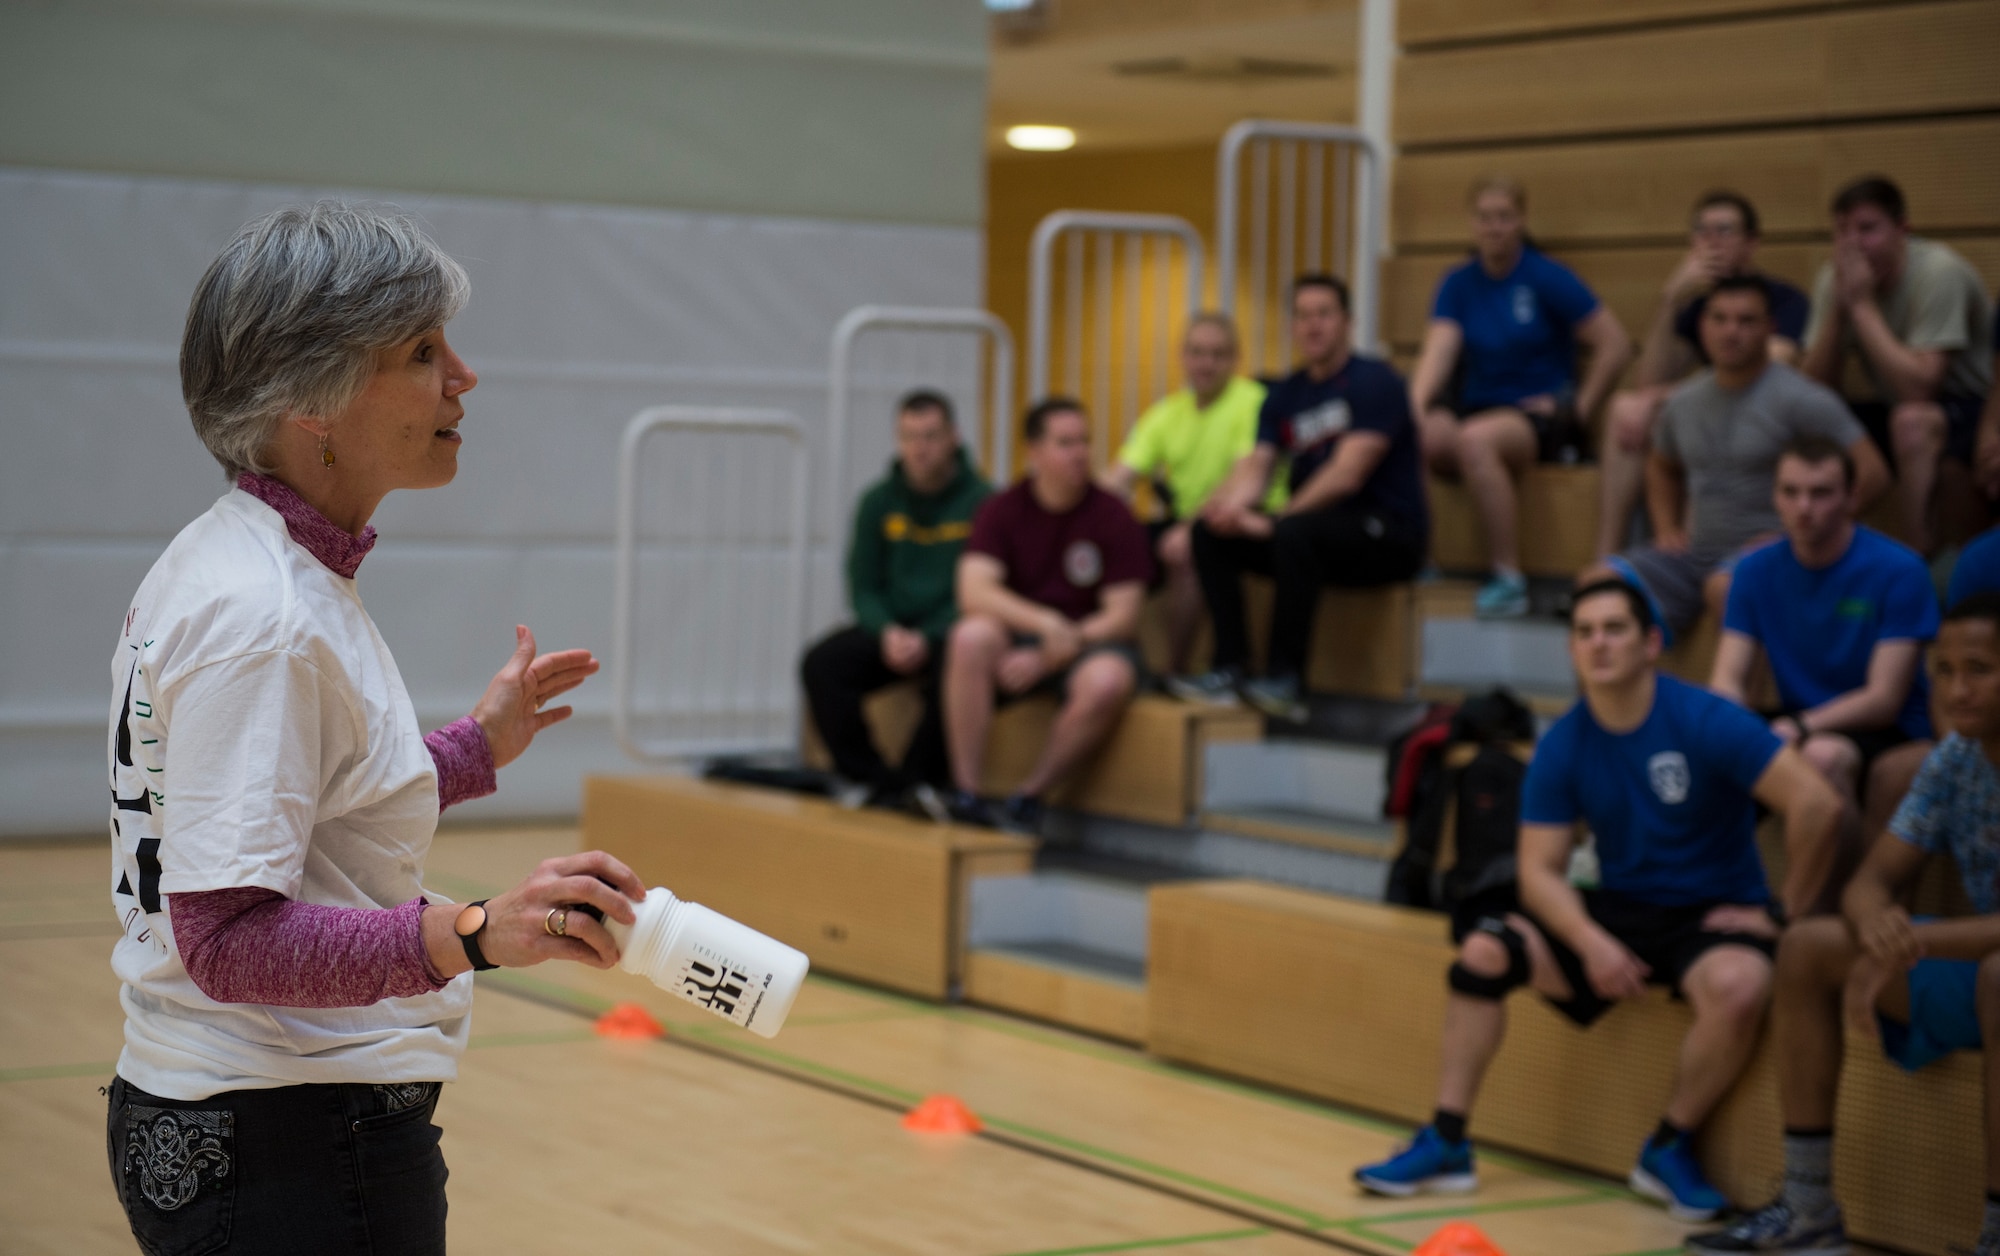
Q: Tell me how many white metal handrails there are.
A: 4